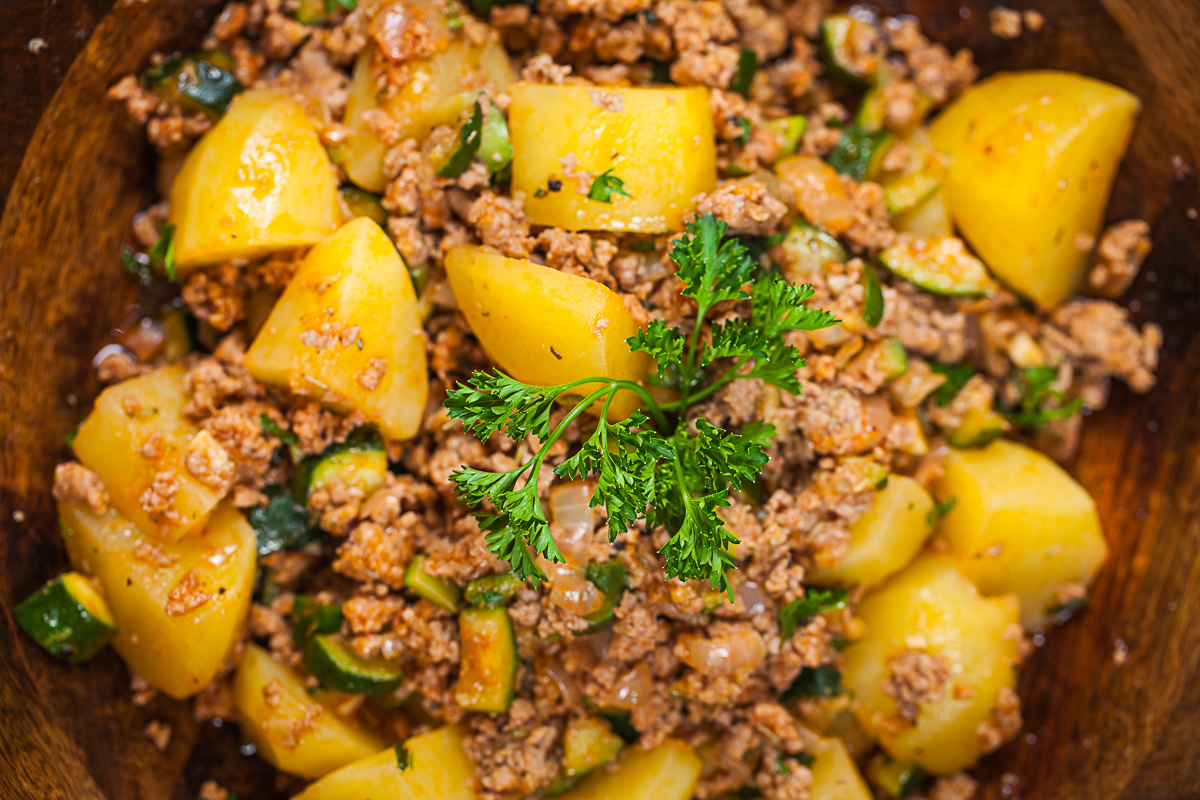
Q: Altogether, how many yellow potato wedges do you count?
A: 15